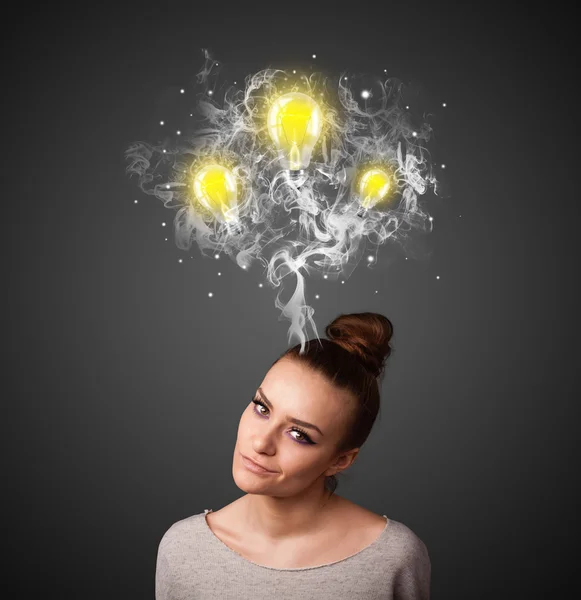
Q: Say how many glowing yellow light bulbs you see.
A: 3